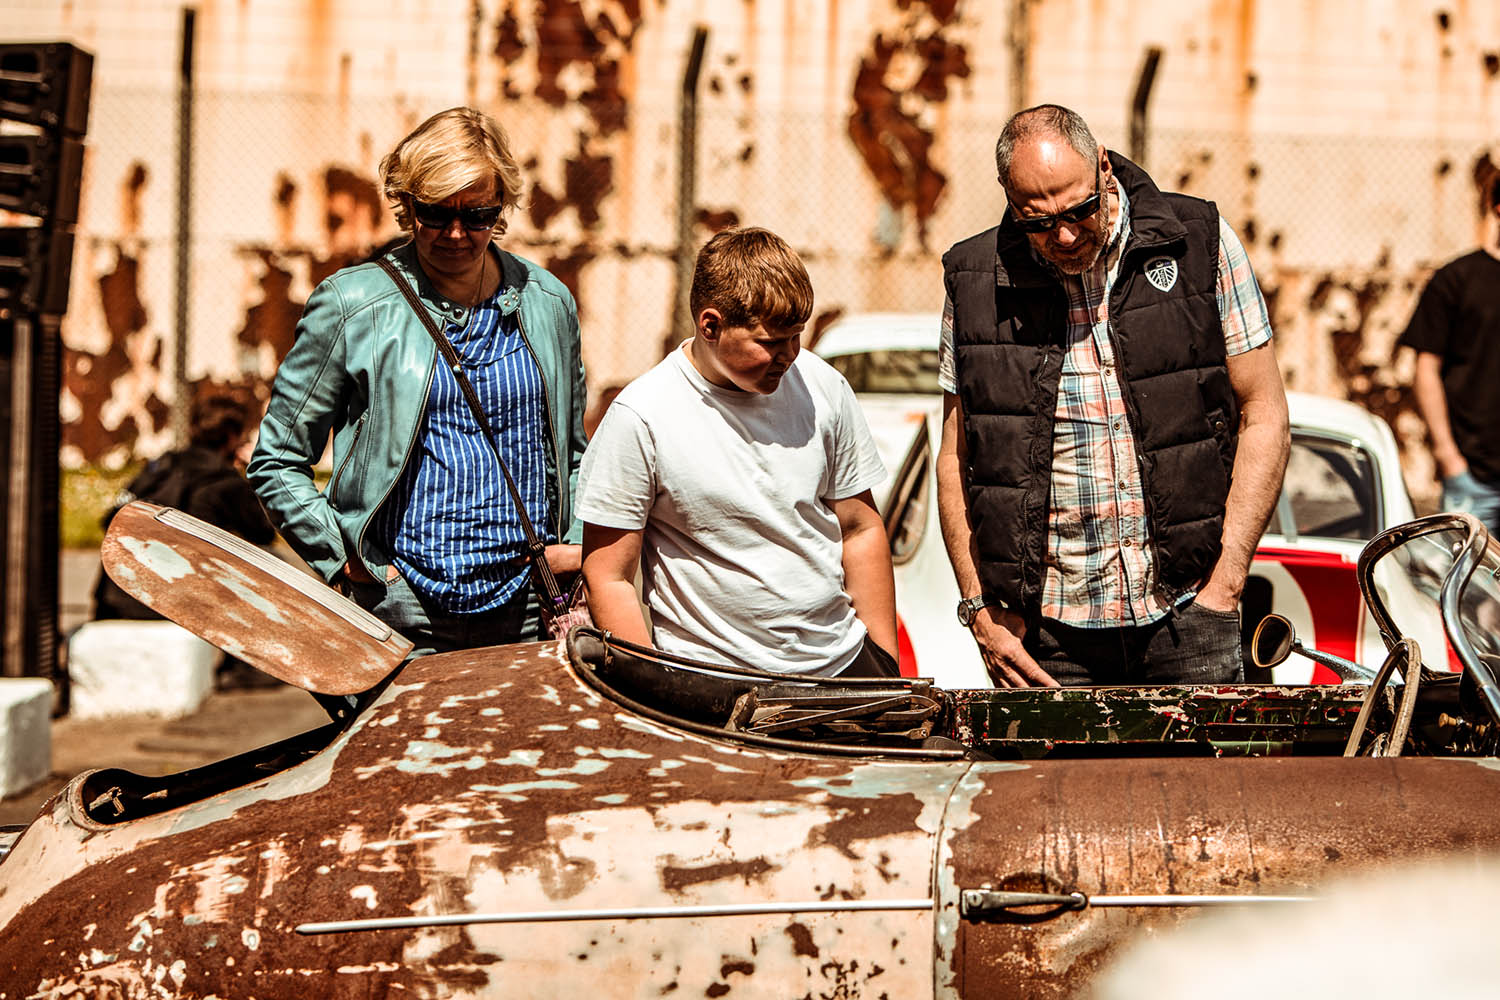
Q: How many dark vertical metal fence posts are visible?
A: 3